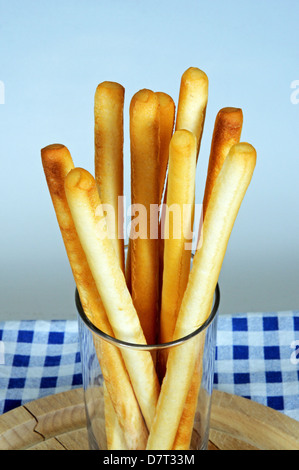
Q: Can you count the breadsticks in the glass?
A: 9